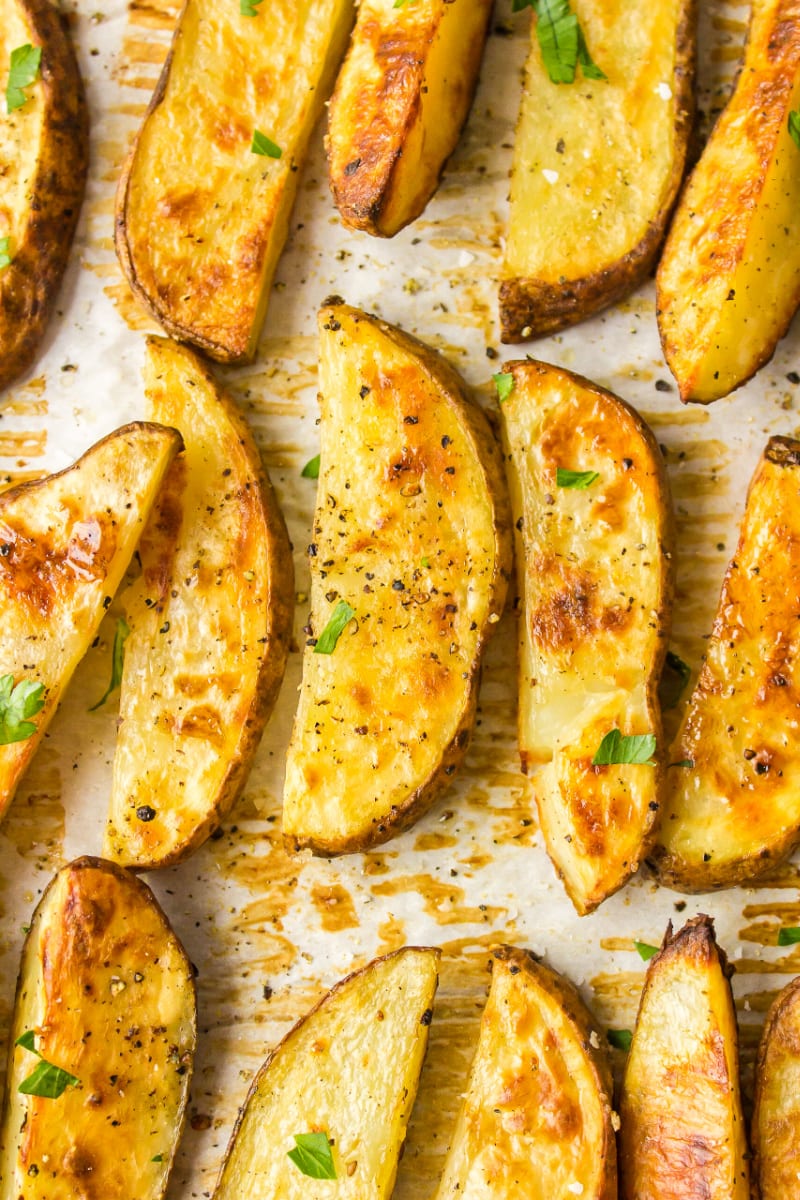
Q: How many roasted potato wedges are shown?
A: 15